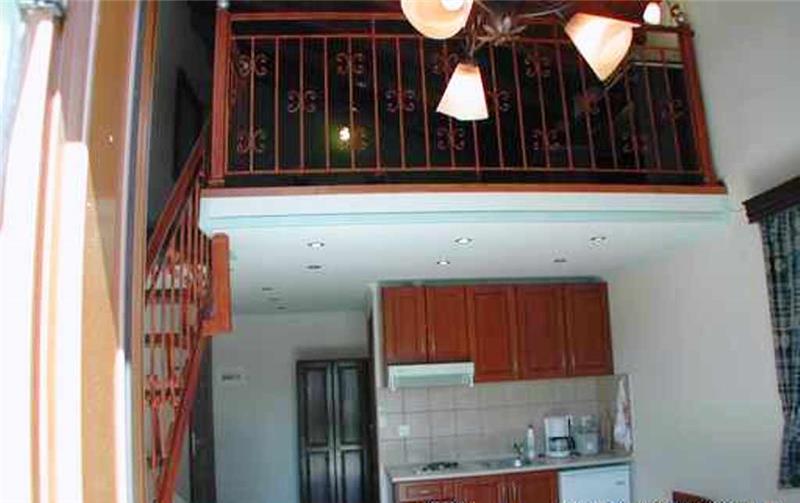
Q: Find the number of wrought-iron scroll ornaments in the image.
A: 14